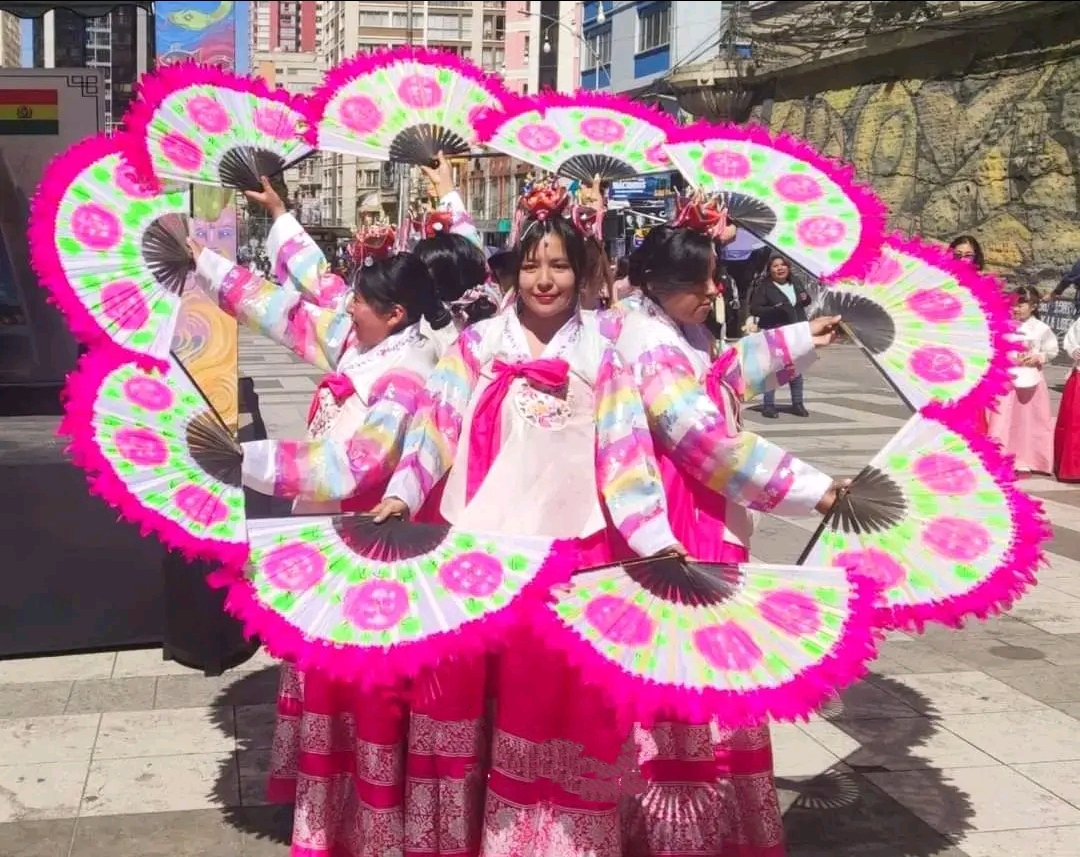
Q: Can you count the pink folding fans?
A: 10